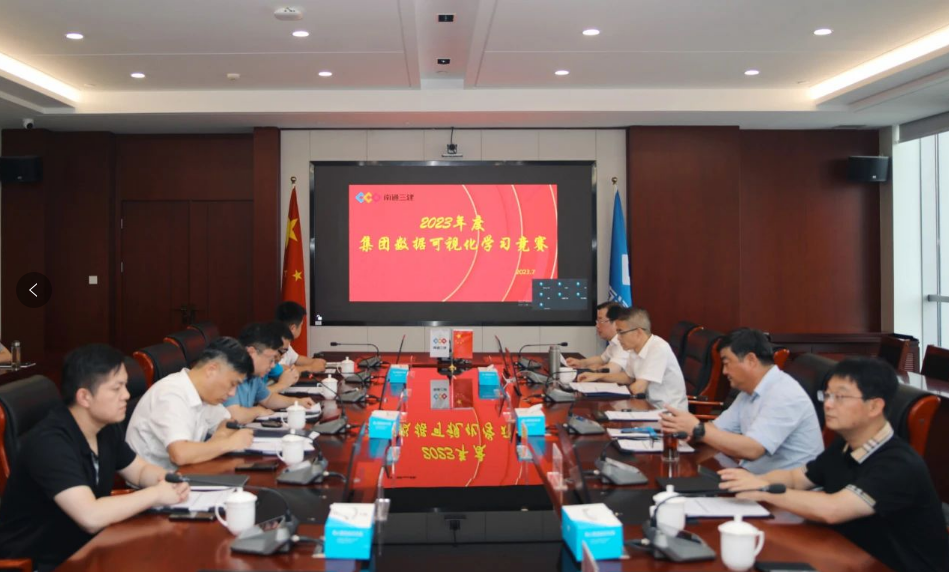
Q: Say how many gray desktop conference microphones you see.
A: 12